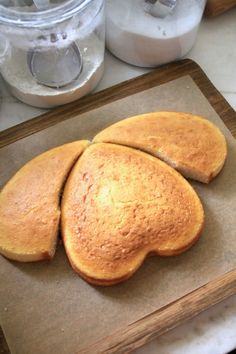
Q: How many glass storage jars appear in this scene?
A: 2